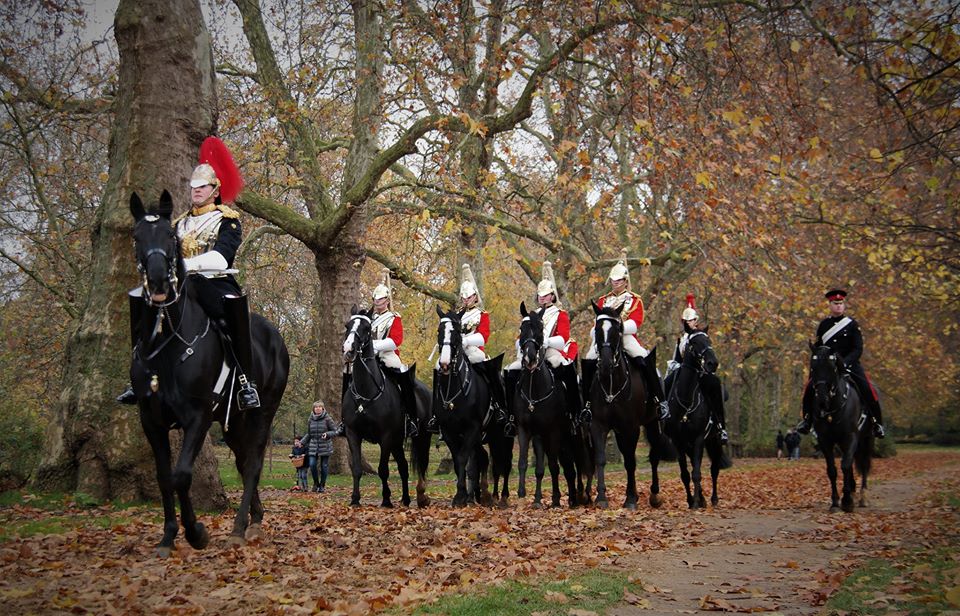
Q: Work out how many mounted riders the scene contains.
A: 7